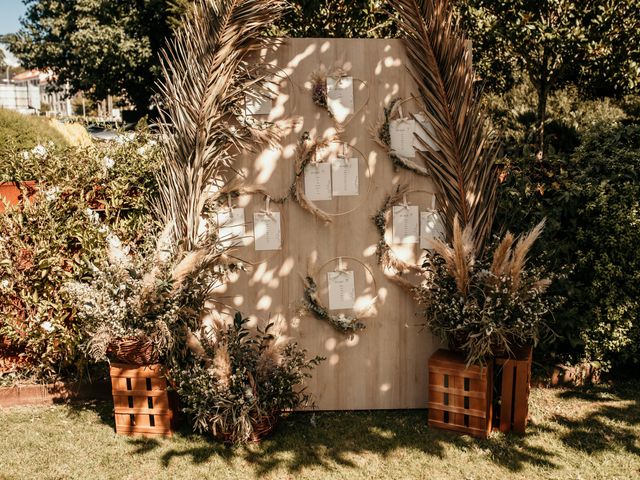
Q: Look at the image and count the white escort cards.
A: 11